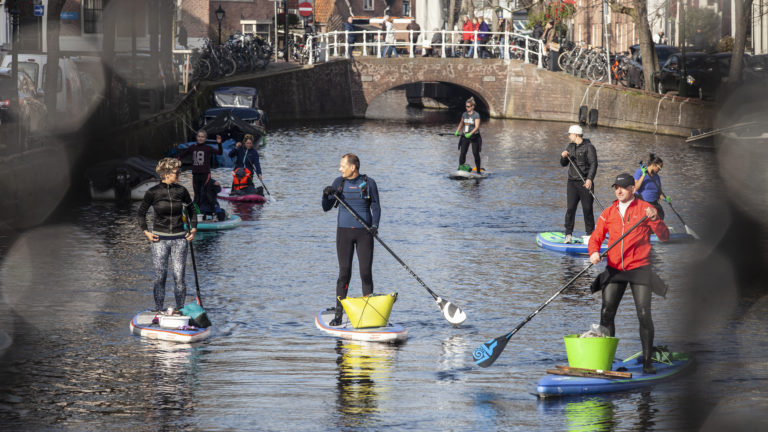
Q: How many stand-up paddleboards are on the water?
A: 8